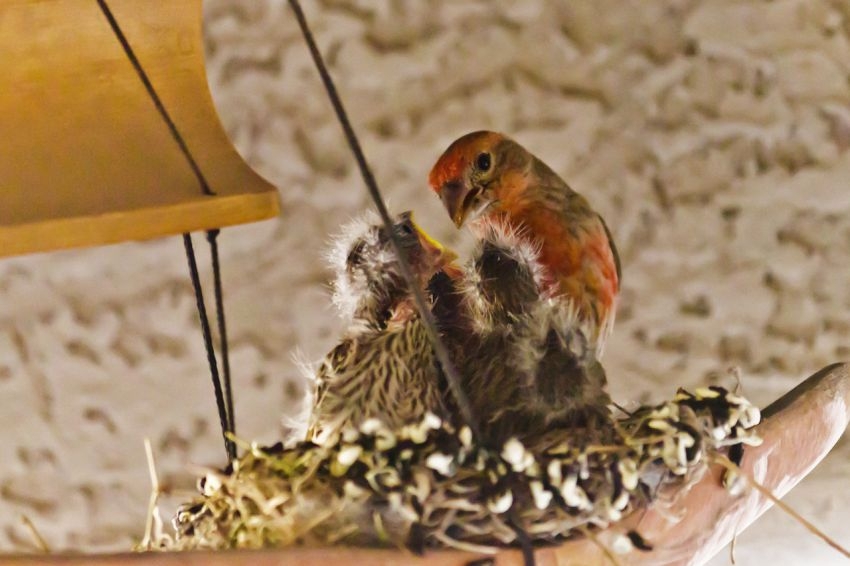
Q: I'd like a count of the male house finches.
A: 1